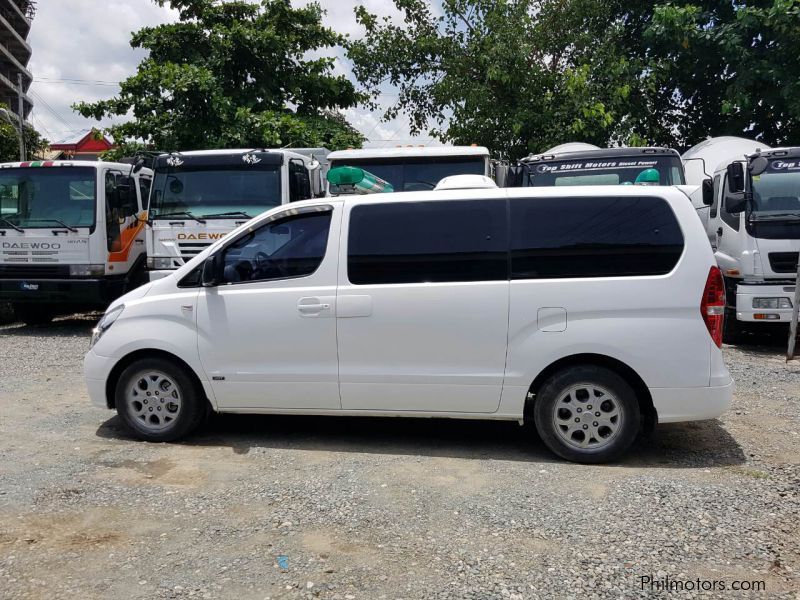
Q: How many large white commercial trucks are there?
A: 5